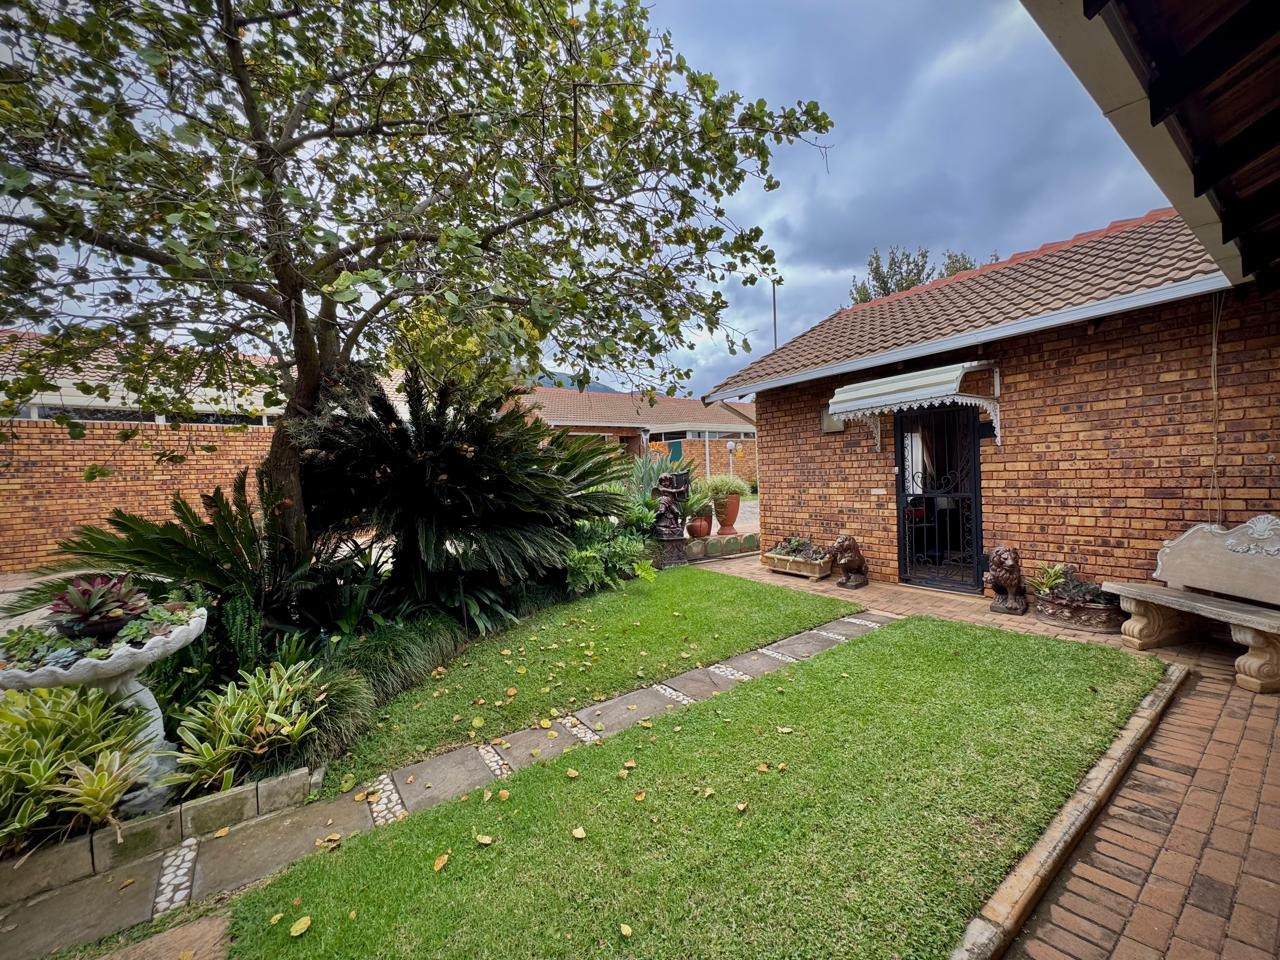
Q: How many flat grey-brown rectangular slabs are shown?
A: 10